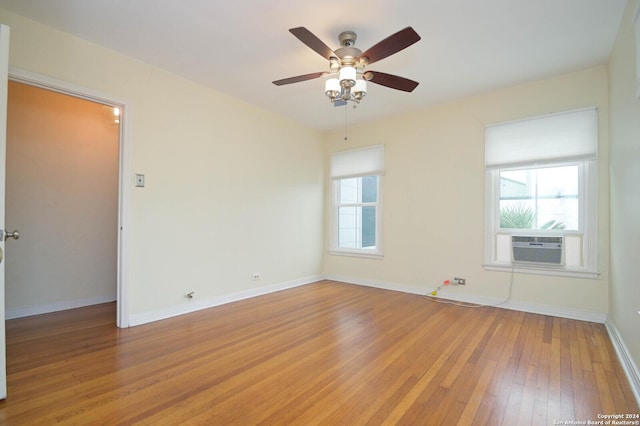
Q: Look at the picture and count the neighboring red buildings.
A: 0